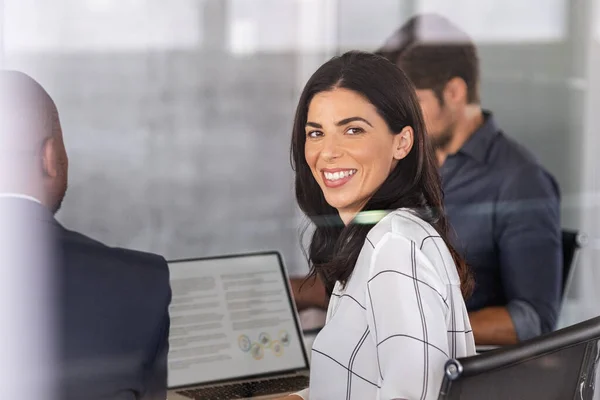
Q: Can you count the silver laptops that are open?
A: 1